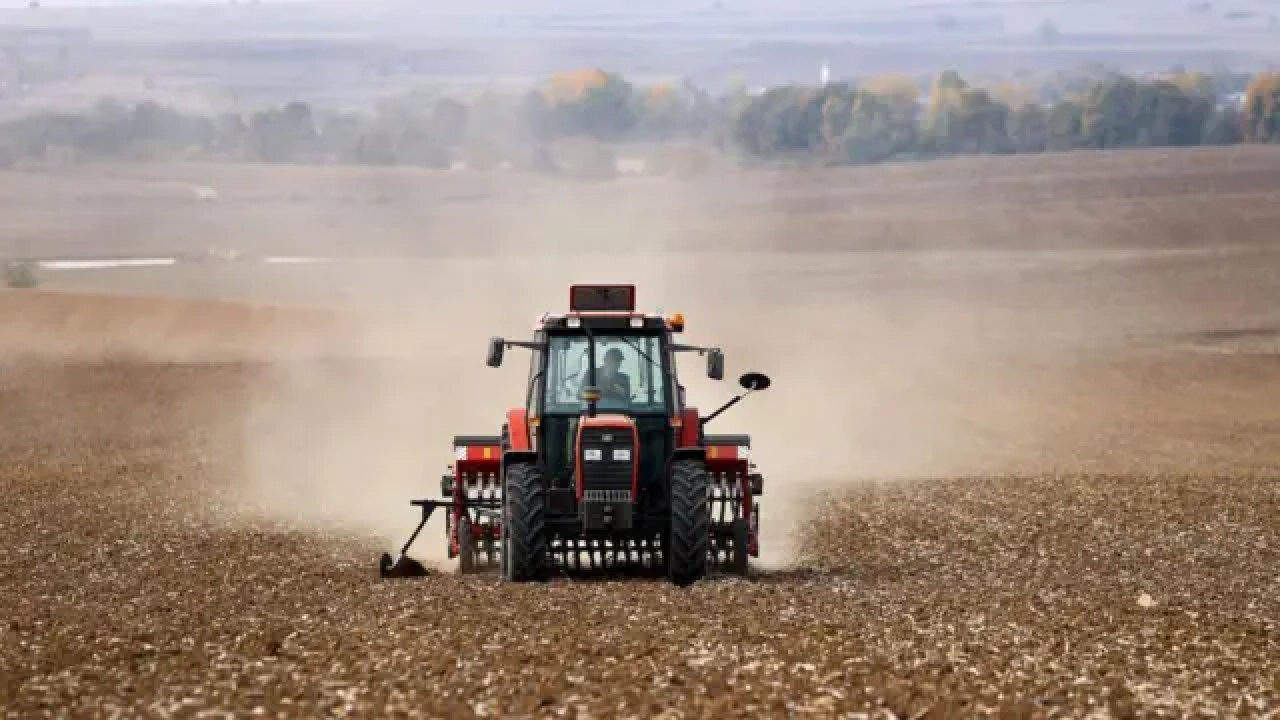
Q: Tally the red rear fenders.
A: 2